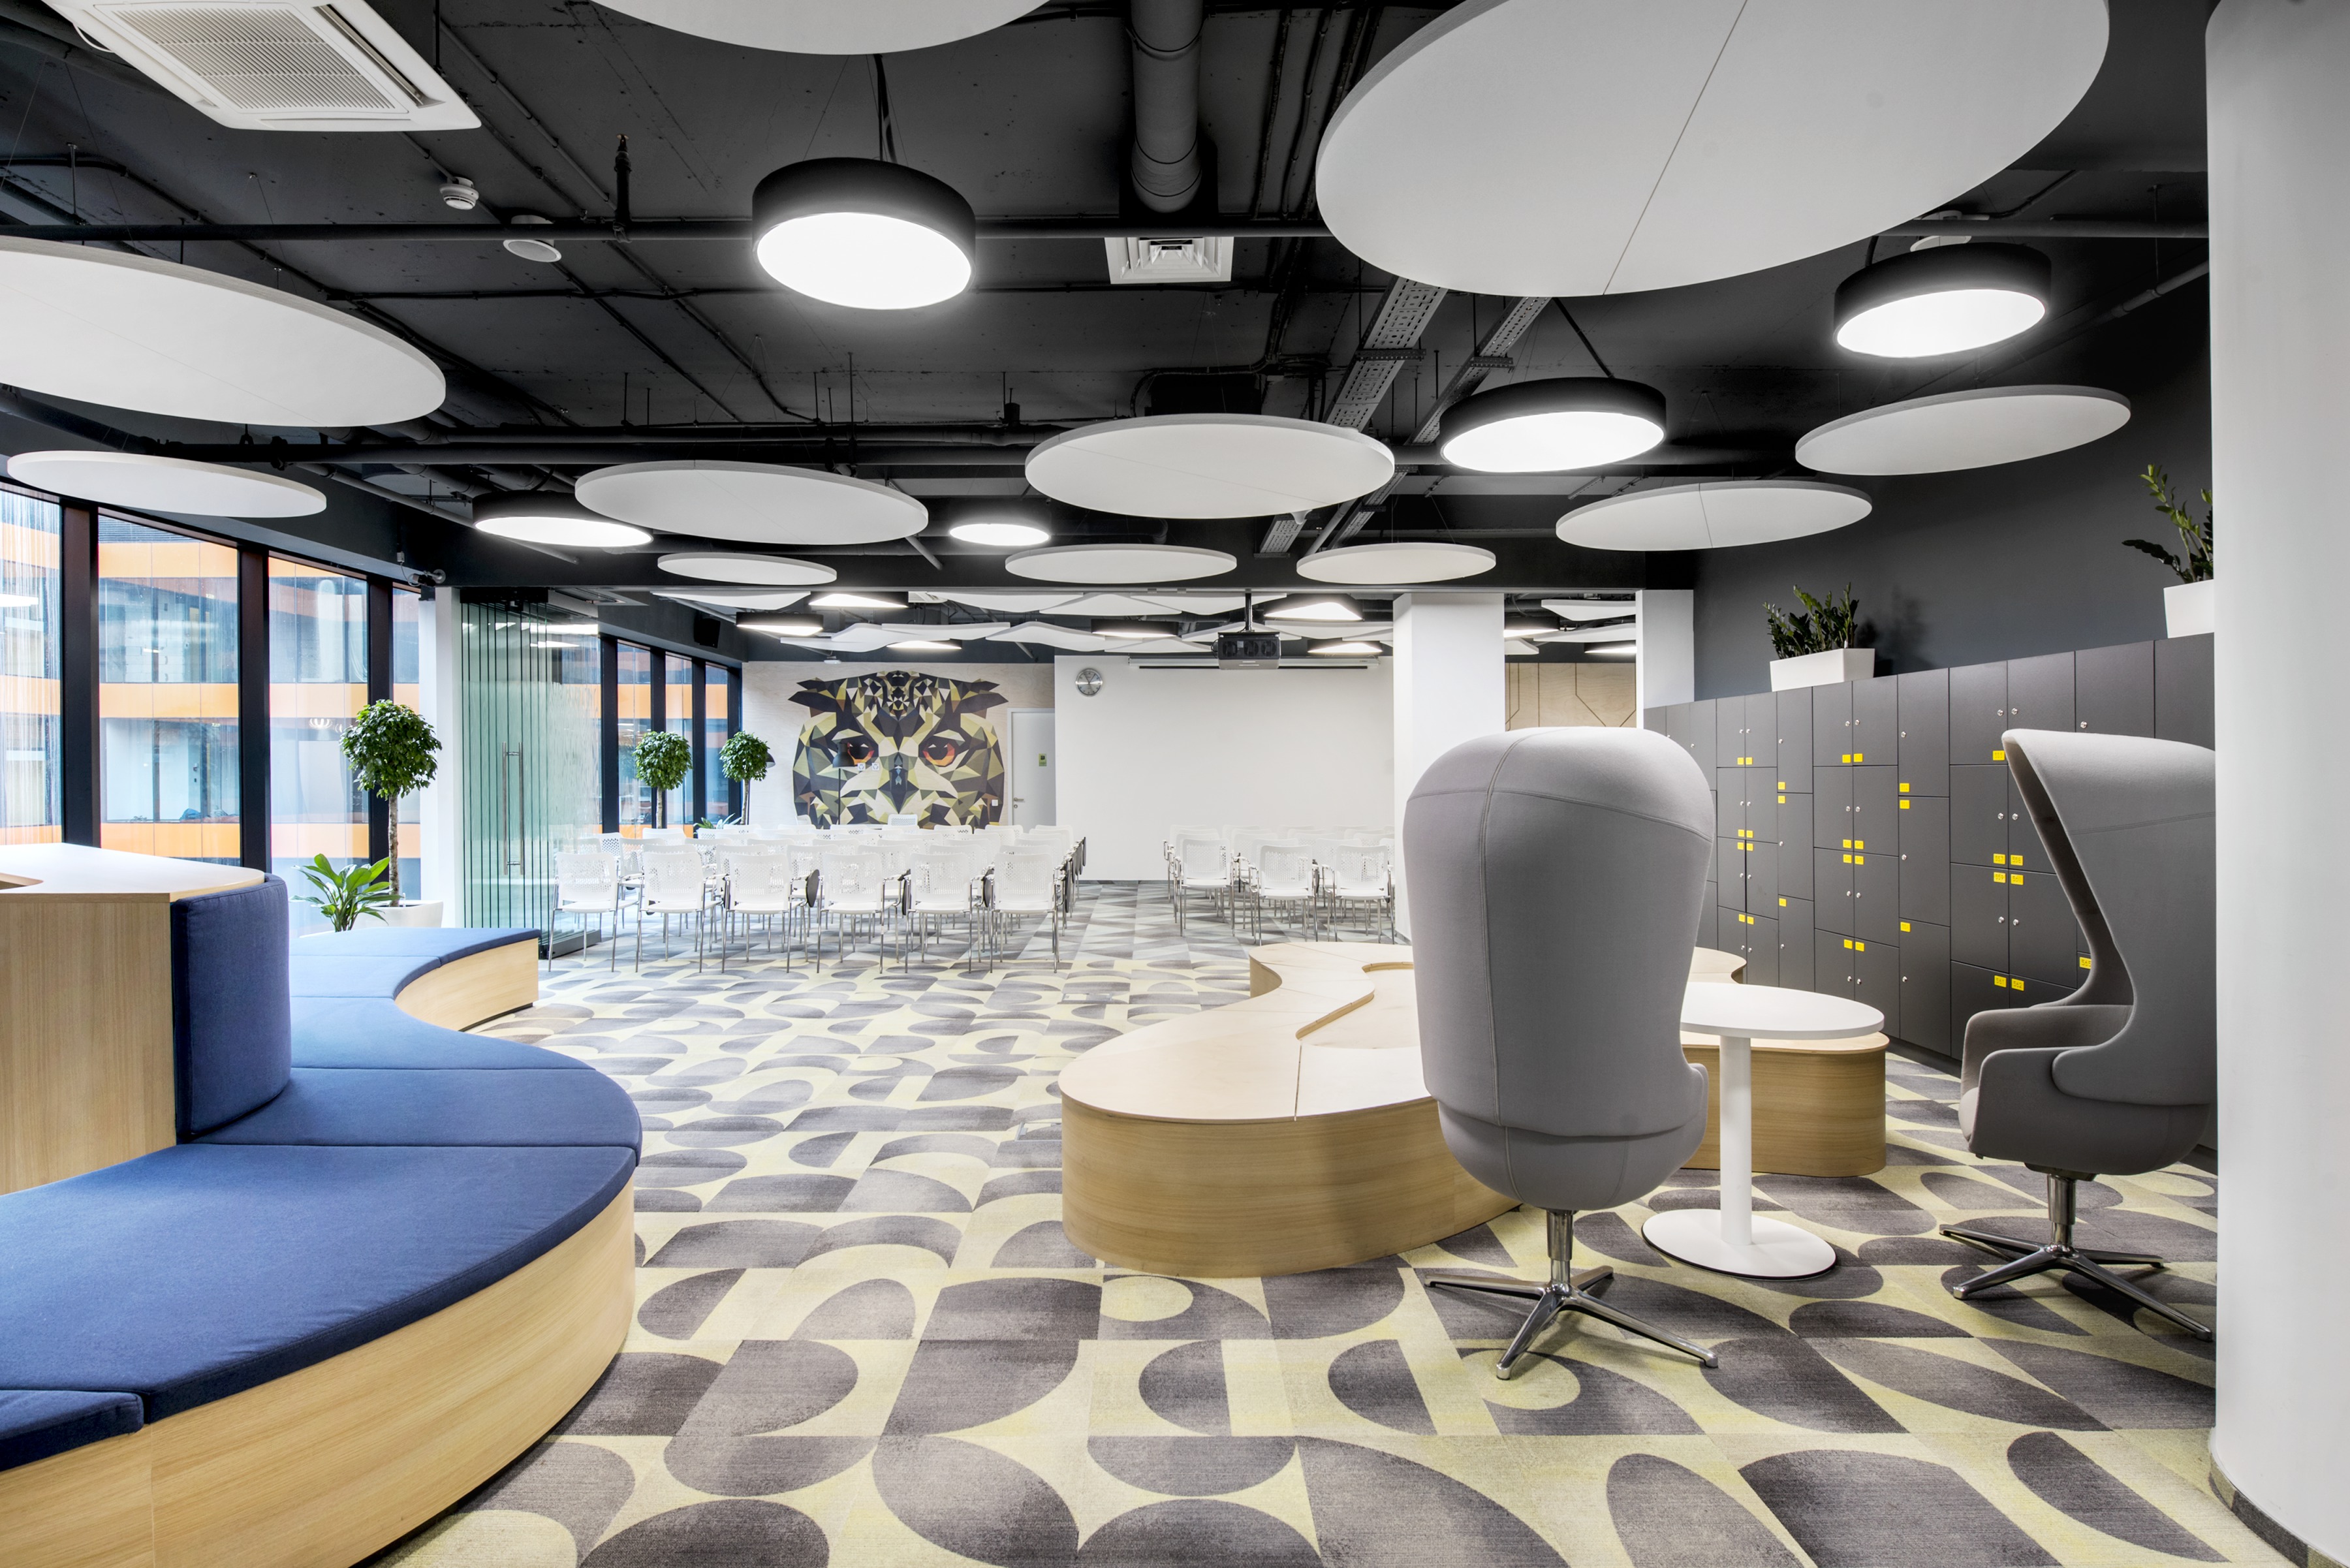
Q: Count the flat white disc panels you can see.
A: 11